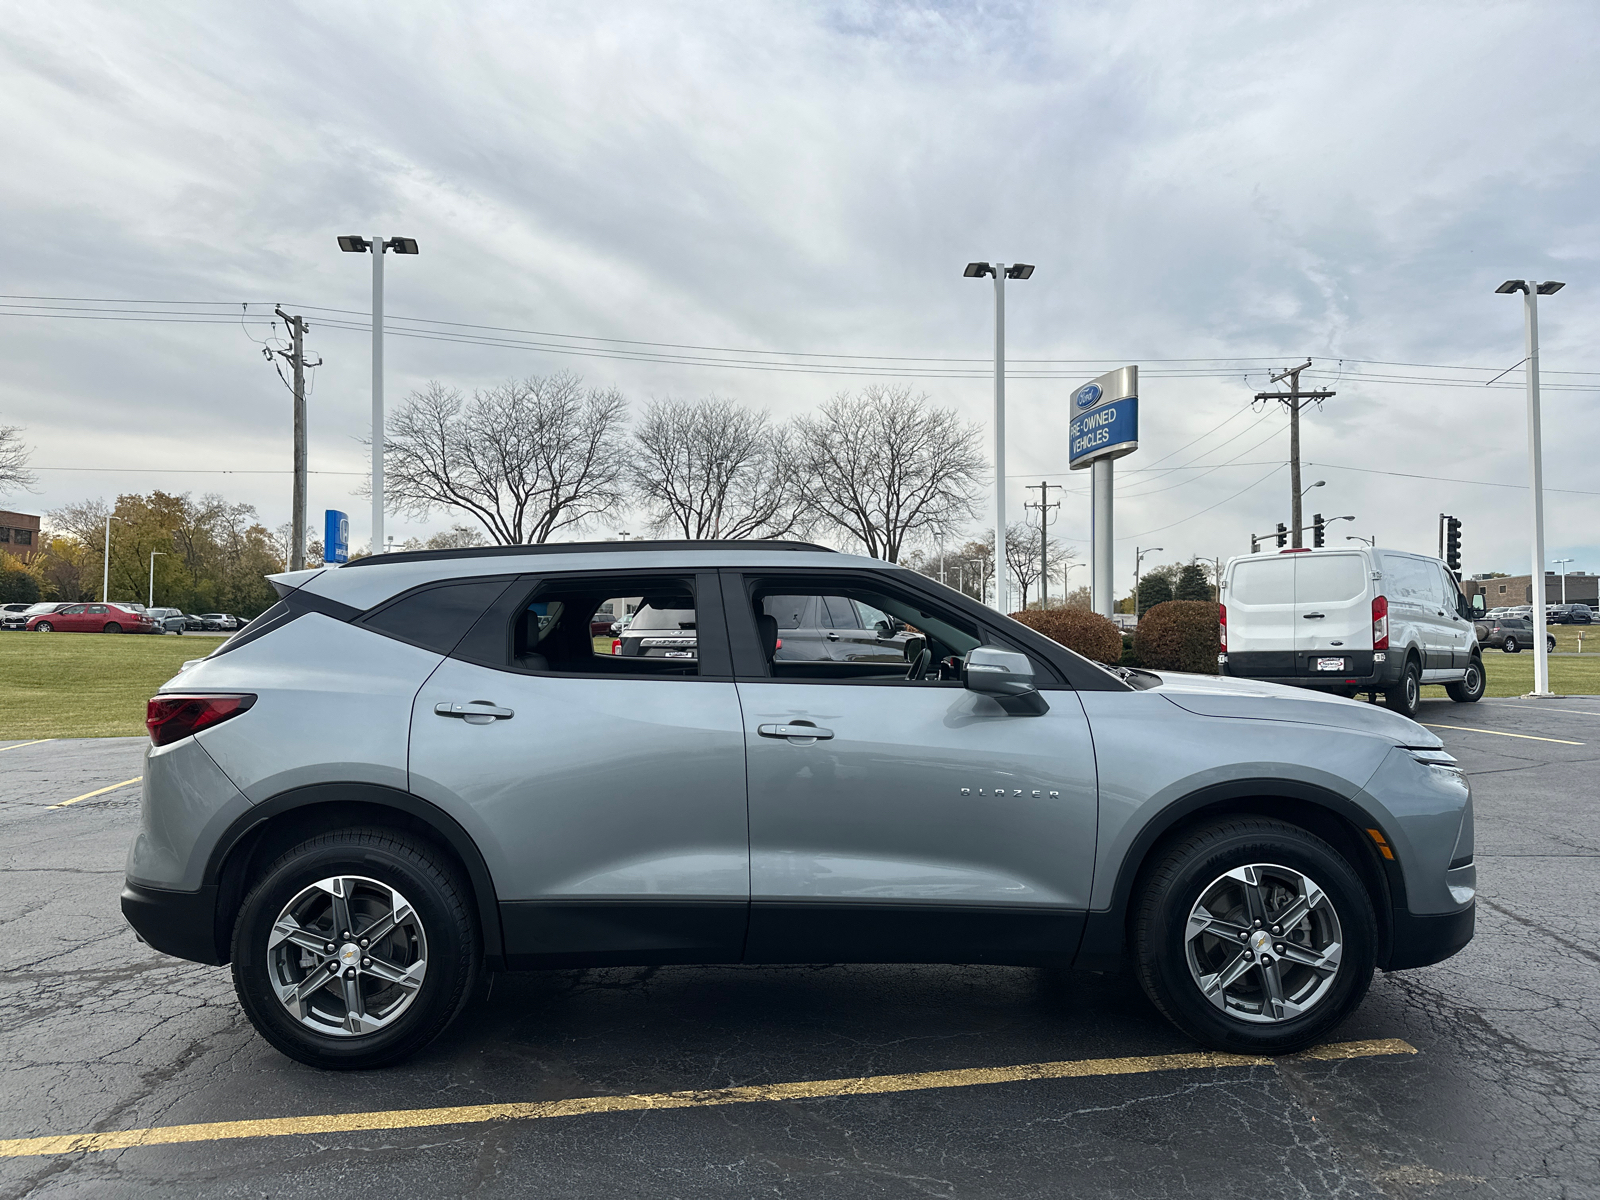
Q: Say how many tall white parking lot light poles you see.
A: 3